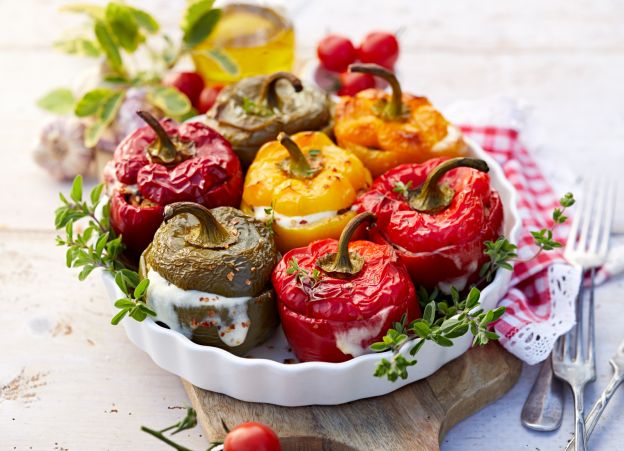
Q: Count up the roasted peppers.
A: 7